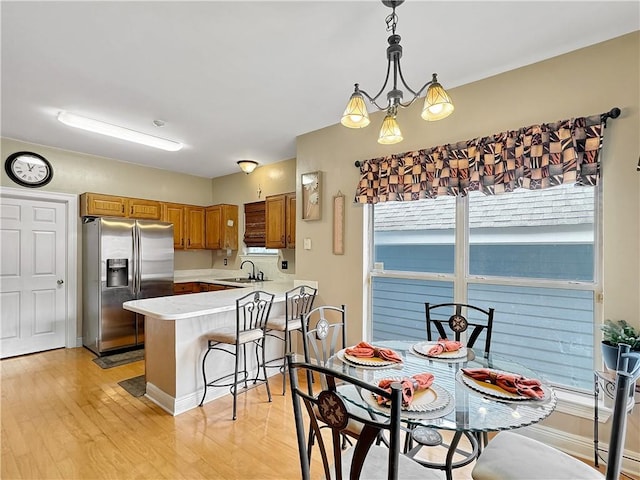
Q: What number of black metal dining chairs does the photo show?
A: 4